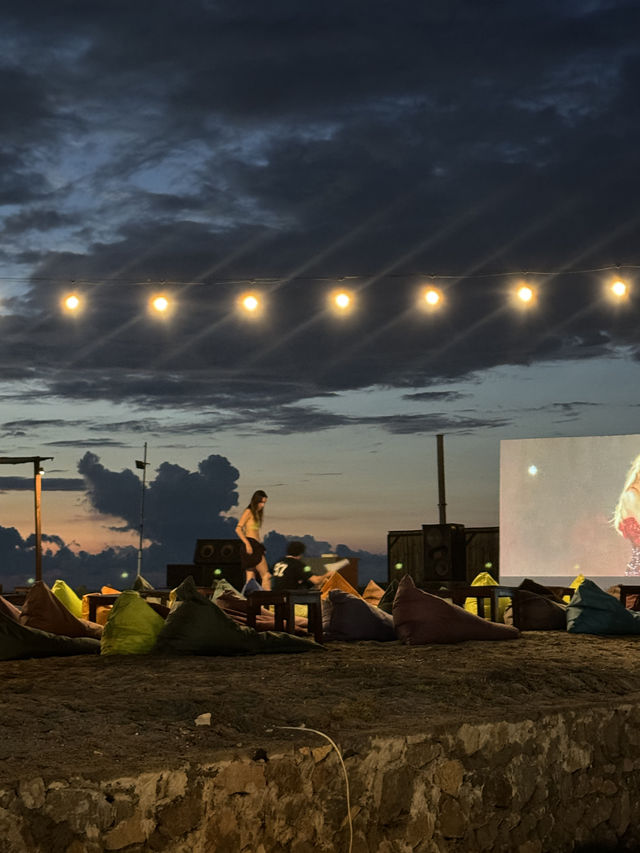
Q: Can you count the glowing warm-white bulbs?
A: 7